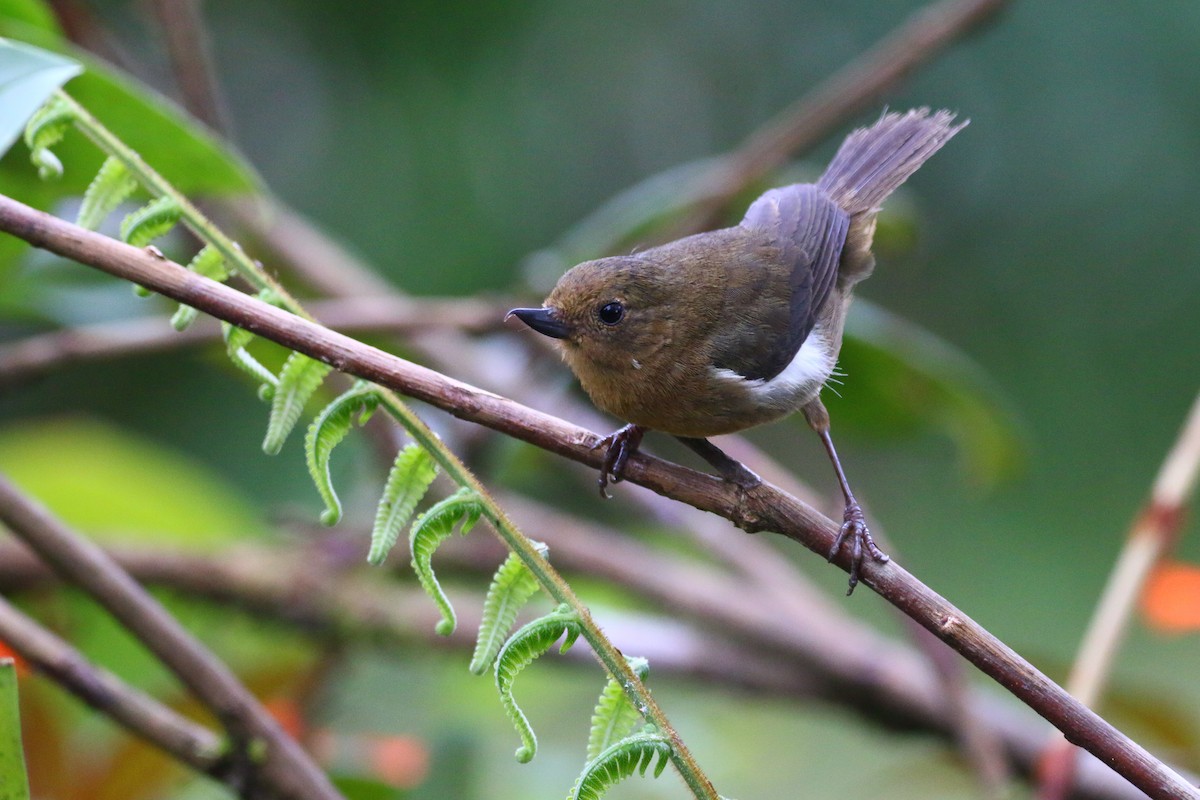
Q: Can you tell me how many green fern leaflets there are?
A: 13